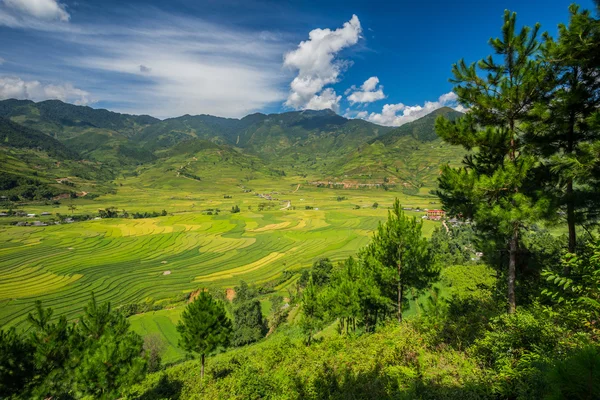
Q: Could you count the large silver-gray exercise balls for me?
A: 0